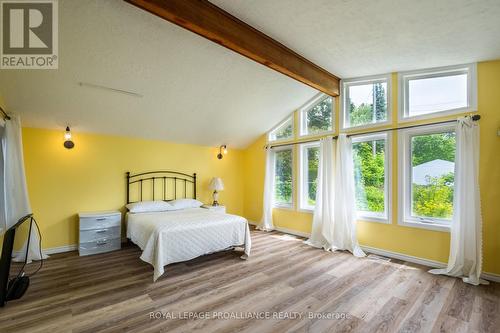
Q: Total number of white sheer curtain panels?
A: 5